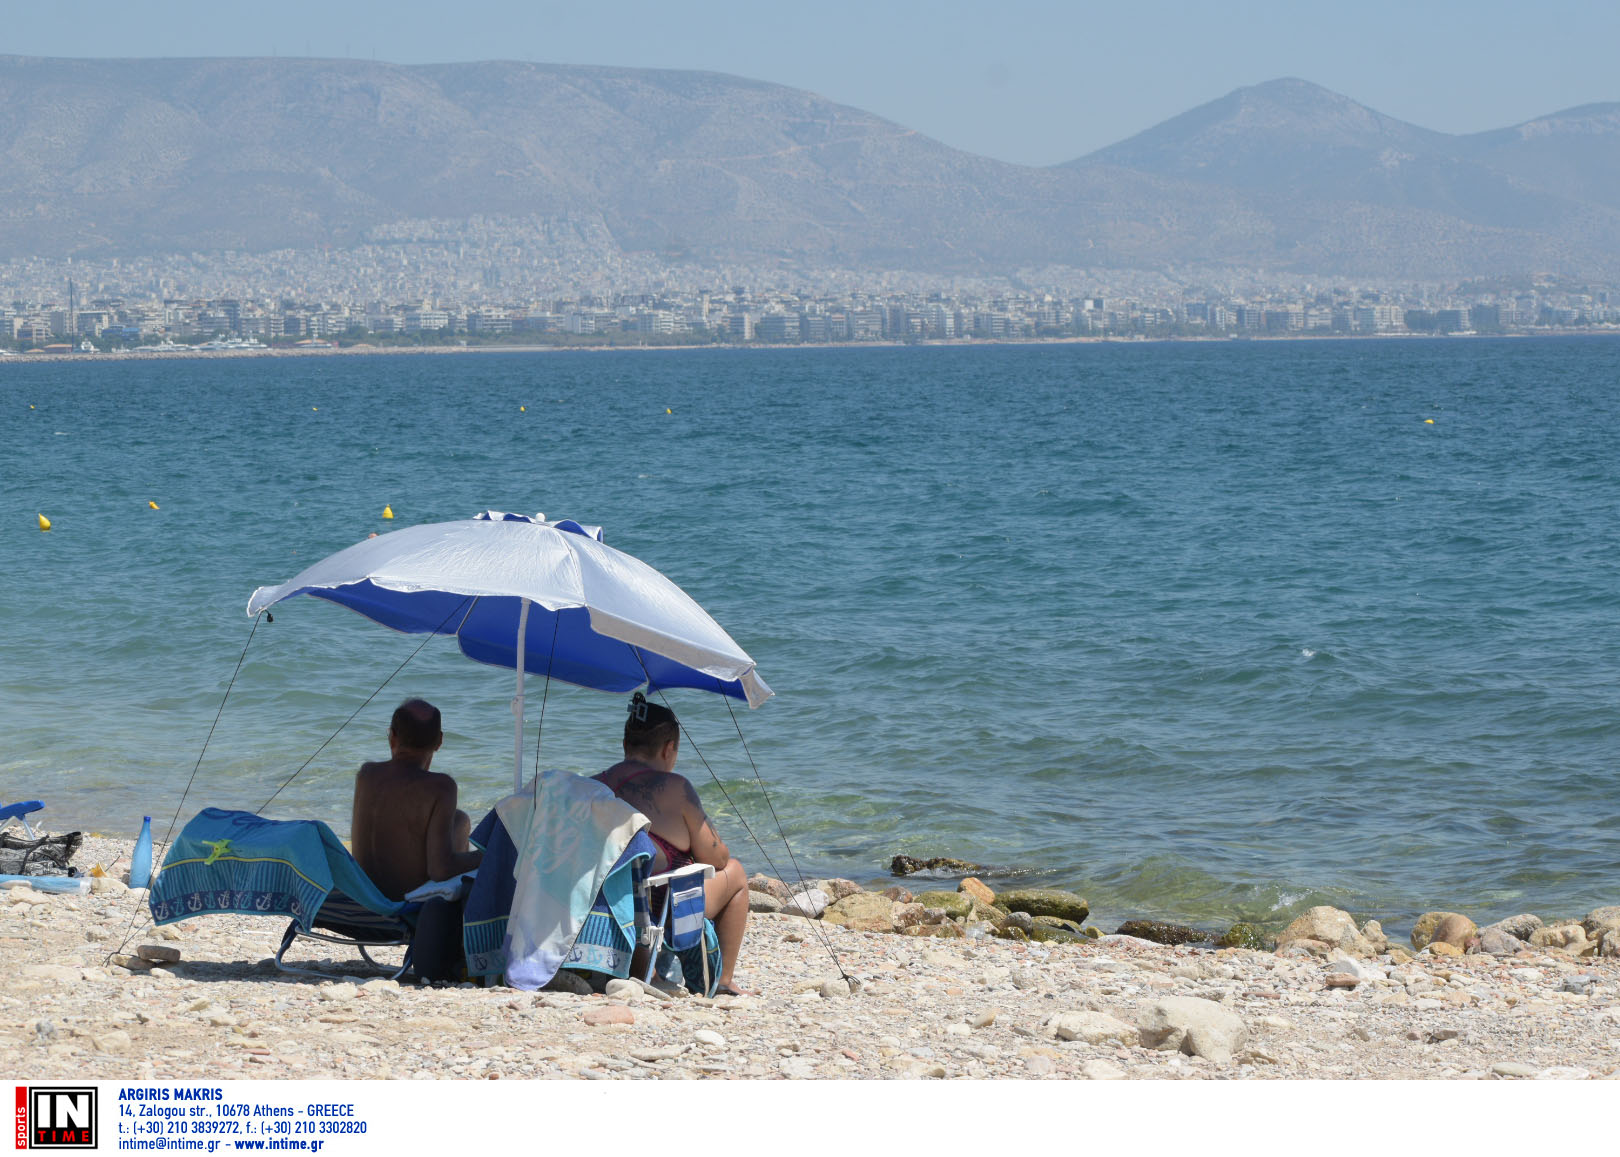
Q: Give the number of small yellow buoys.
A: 8